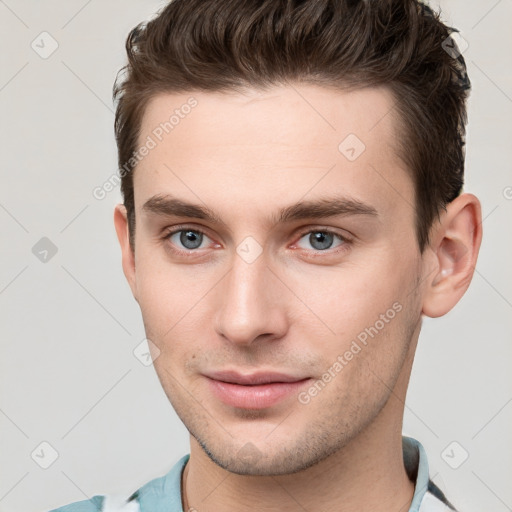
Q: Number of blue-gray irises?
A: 2